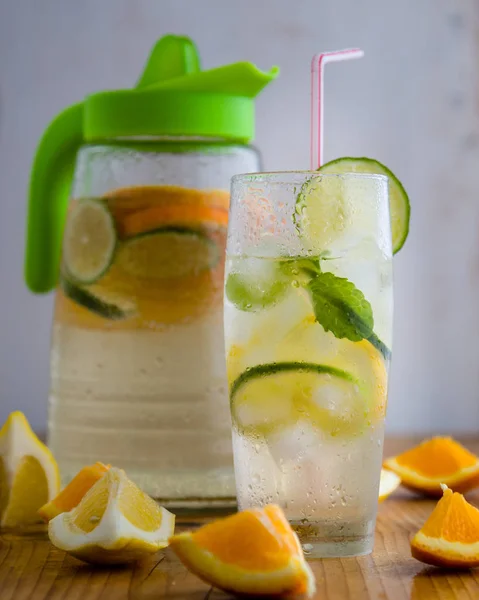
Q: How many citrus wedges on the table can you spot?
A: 7